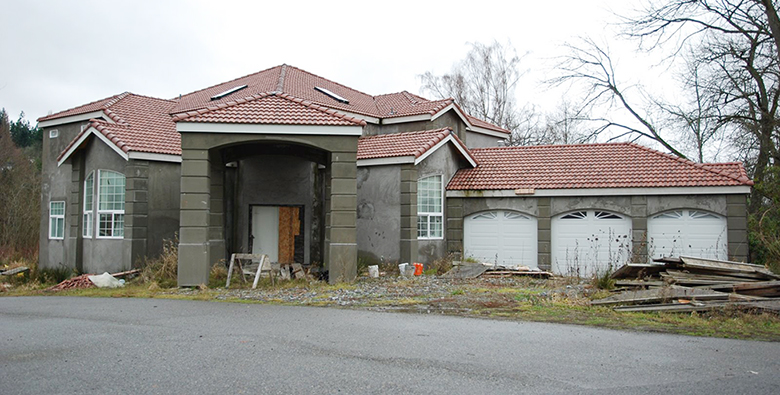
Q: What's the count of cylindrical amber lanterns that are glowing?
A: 0